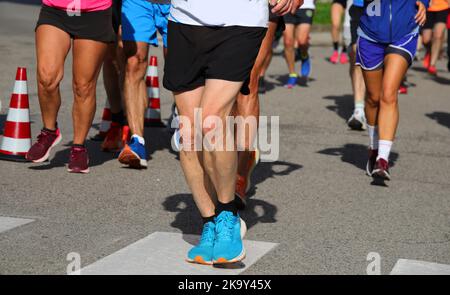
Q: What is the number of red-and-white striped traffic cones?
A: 3